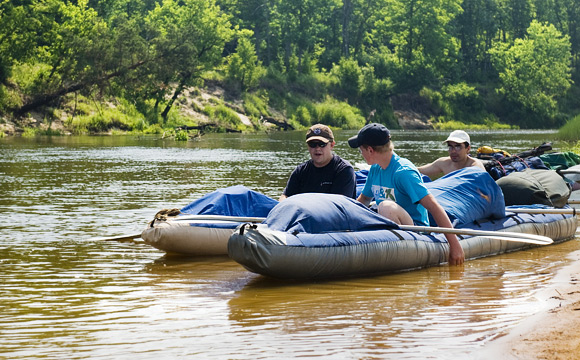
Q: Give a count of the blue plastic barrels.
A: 0